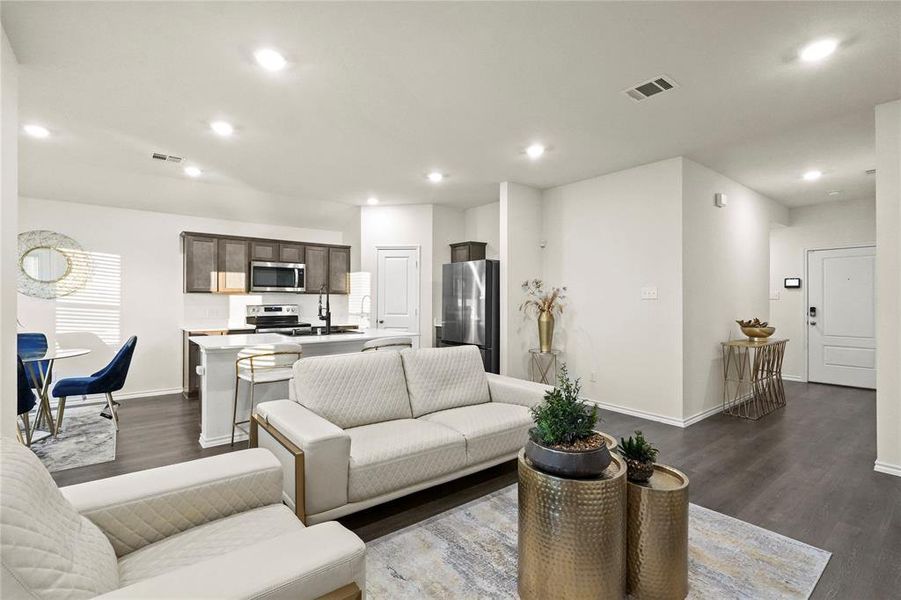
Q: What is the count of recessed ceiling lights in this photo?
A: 9